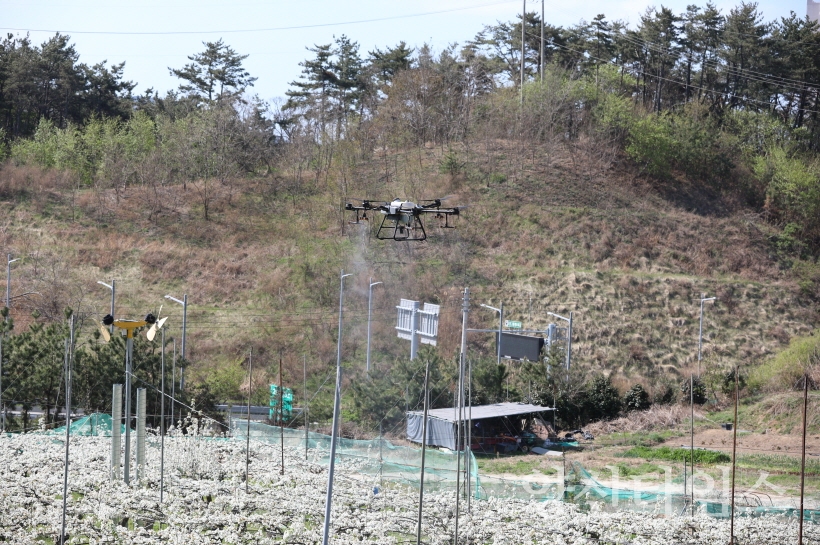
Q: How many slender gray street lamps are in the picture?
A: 8